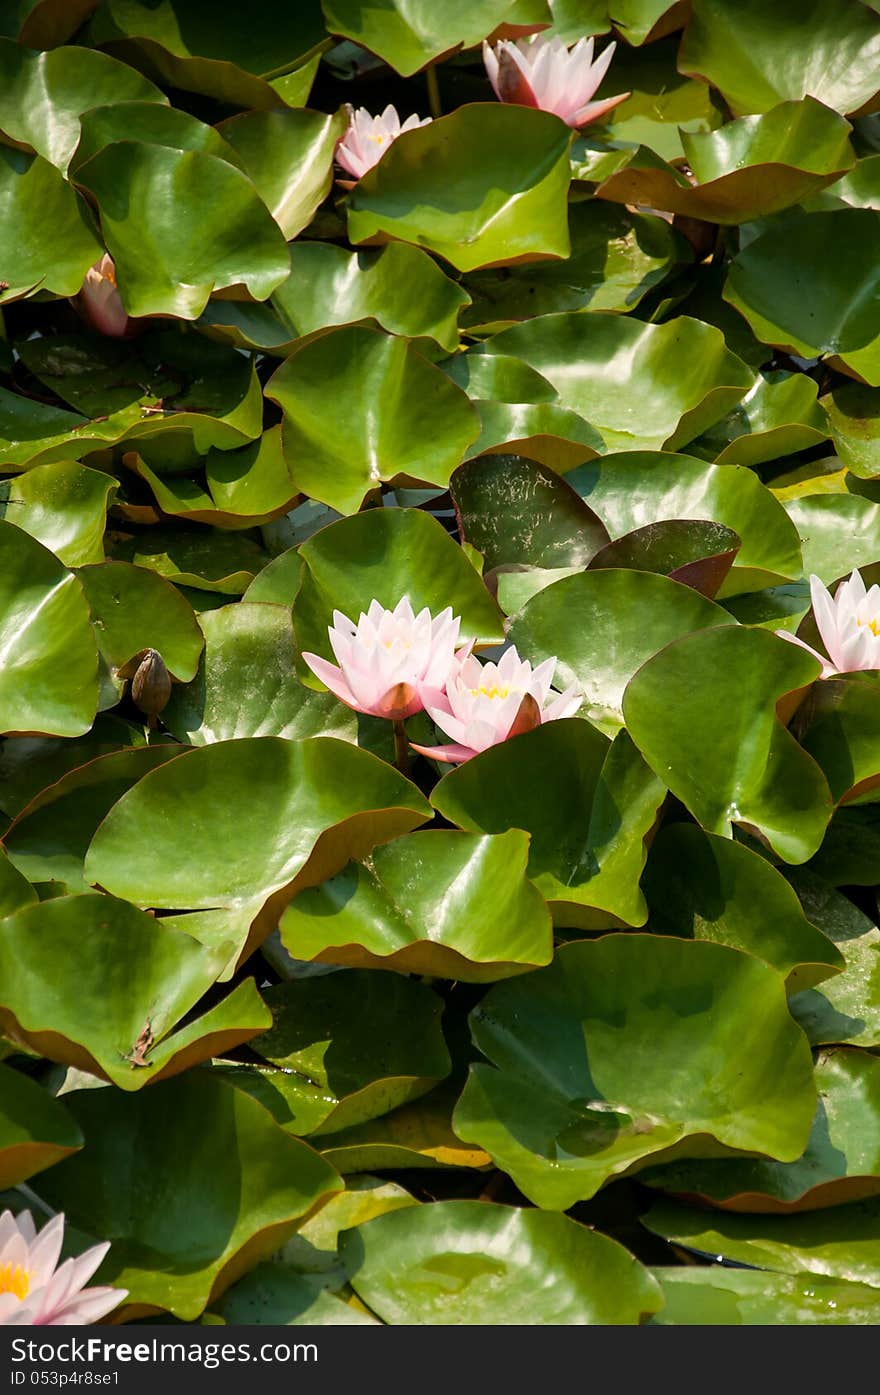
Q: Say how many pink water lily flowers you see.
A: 7